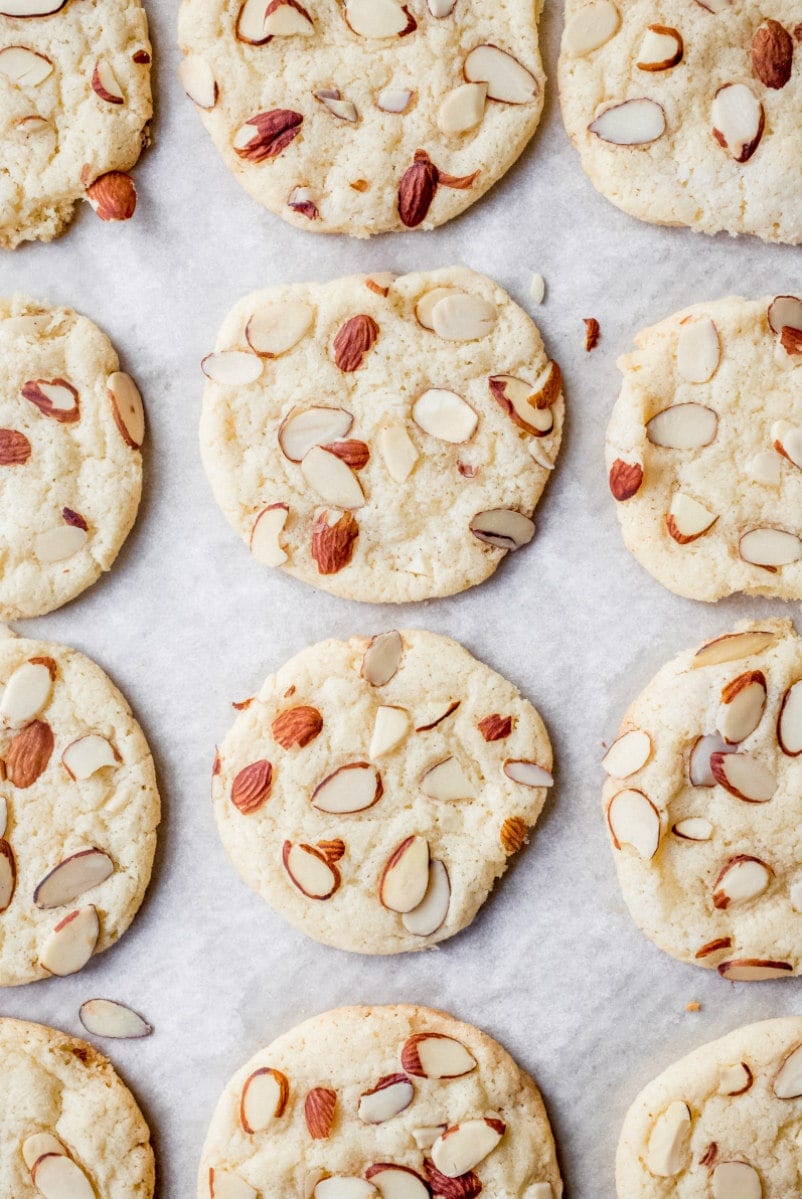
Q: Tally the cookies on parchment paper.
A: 12